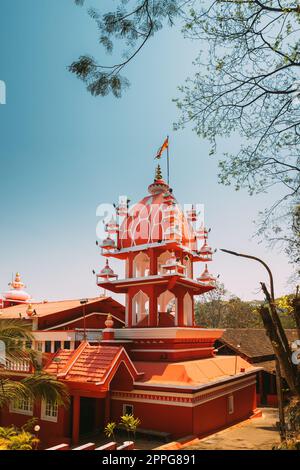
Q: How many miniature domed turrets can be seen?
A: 12